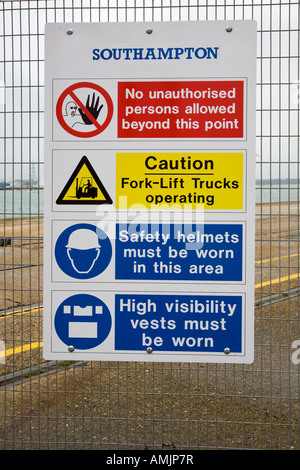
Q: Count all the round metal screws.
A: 6